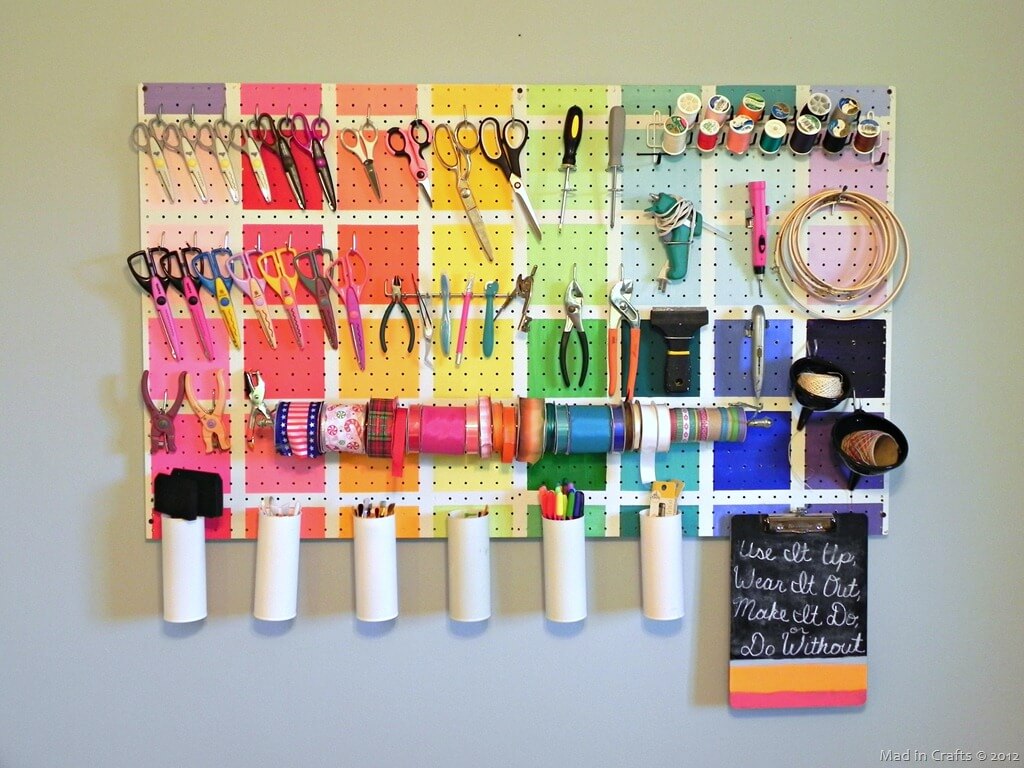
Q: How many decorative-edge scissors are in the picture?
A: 13